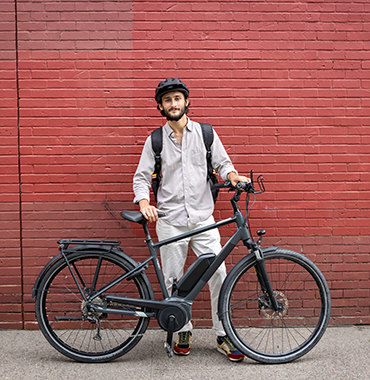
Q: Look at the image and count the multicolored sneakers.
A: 2